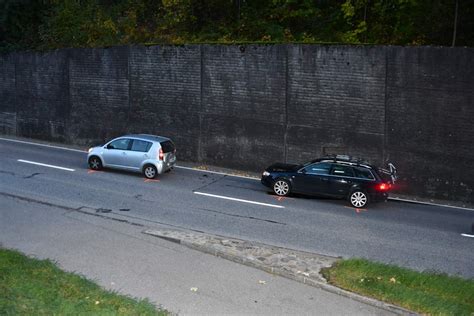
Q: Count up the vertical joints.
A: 6